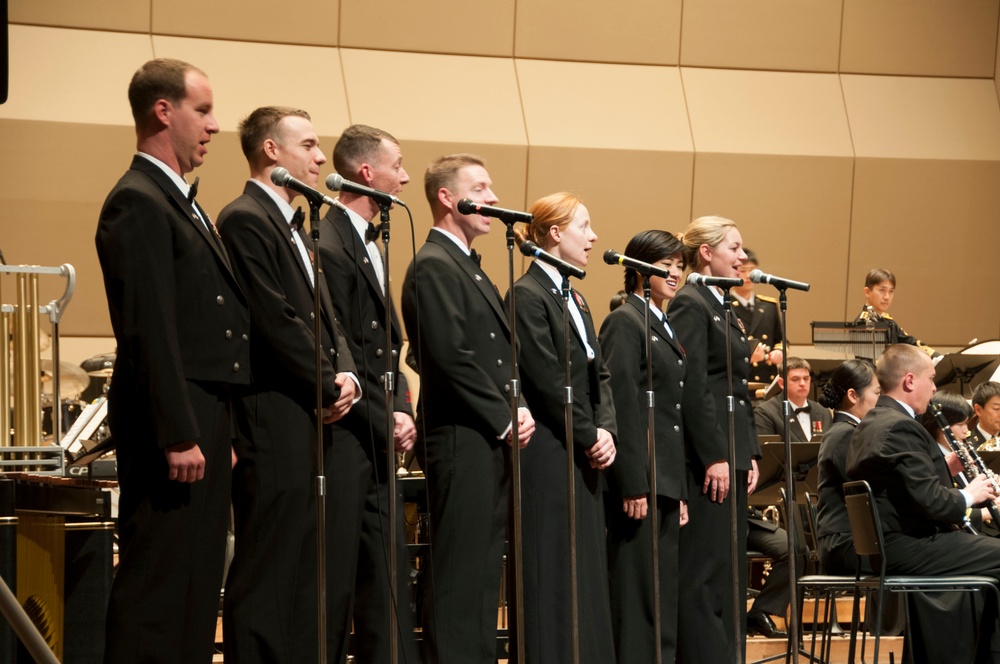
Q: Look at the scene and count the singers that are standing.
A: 7